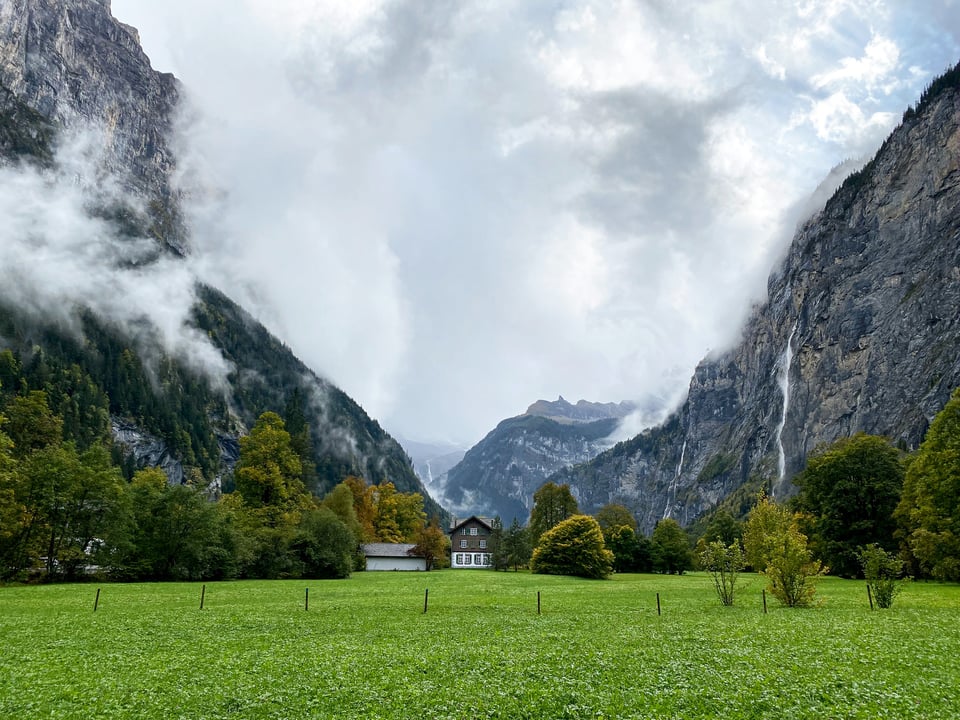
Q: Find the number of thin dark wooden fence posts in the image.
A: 8